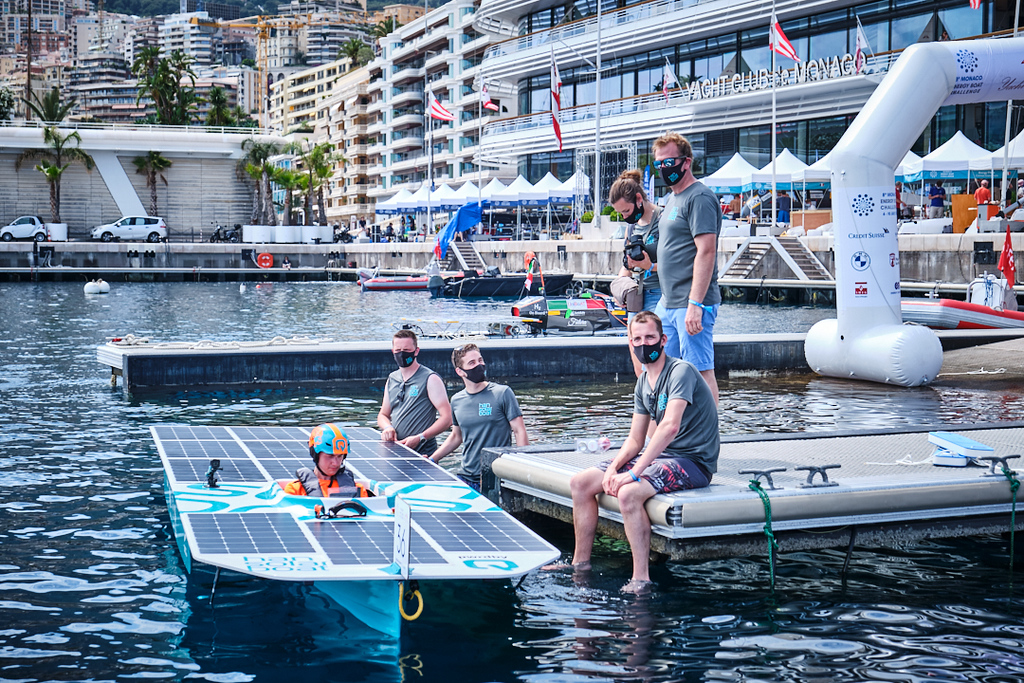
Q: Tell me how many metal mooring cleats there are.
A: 3